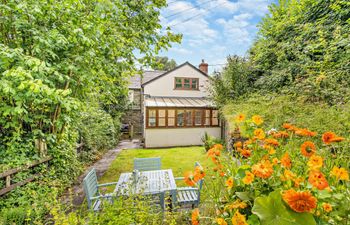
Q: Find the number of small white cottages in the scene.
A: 1